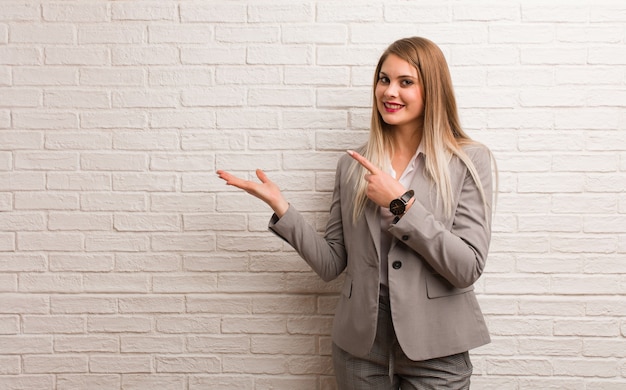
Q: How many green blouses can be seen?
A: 0